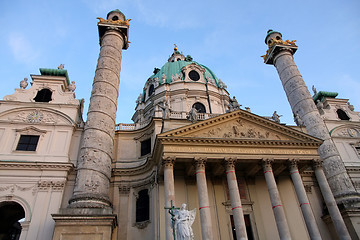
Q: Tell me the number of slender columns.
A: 6